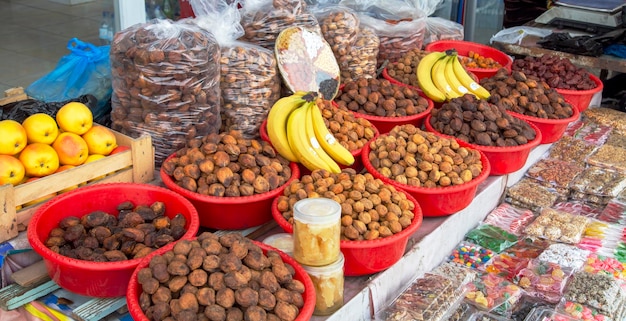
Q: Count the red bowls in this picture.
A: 12